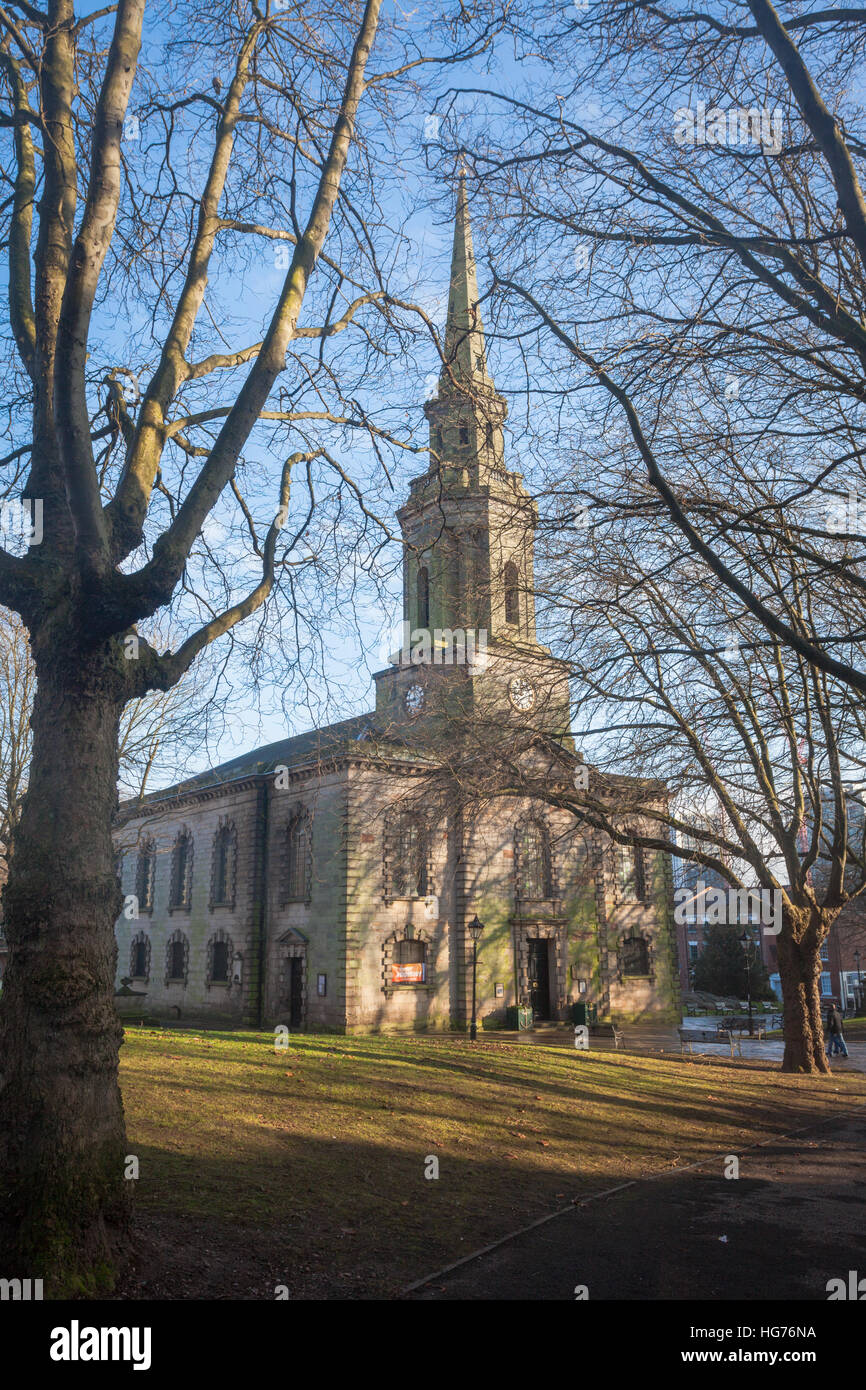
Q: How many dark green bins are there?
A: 2